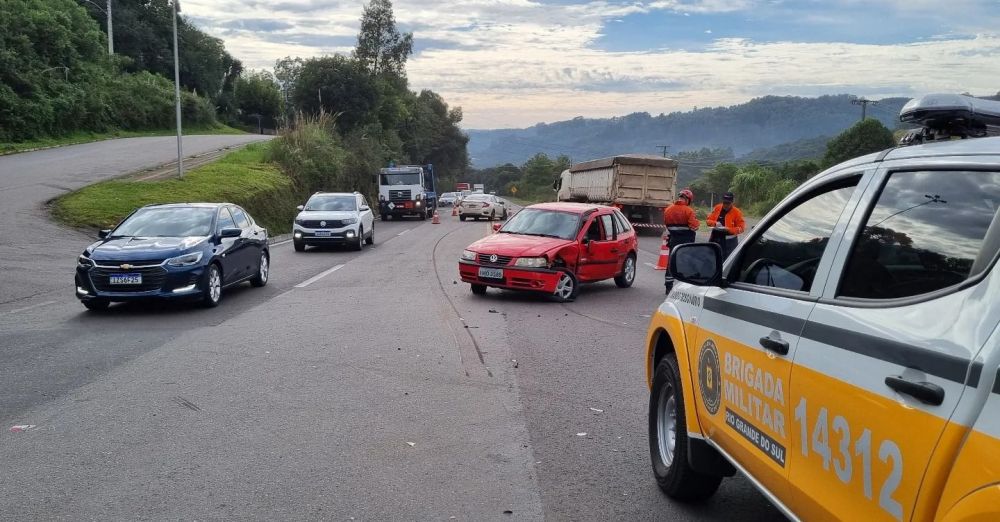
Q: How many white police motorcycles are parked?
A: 0